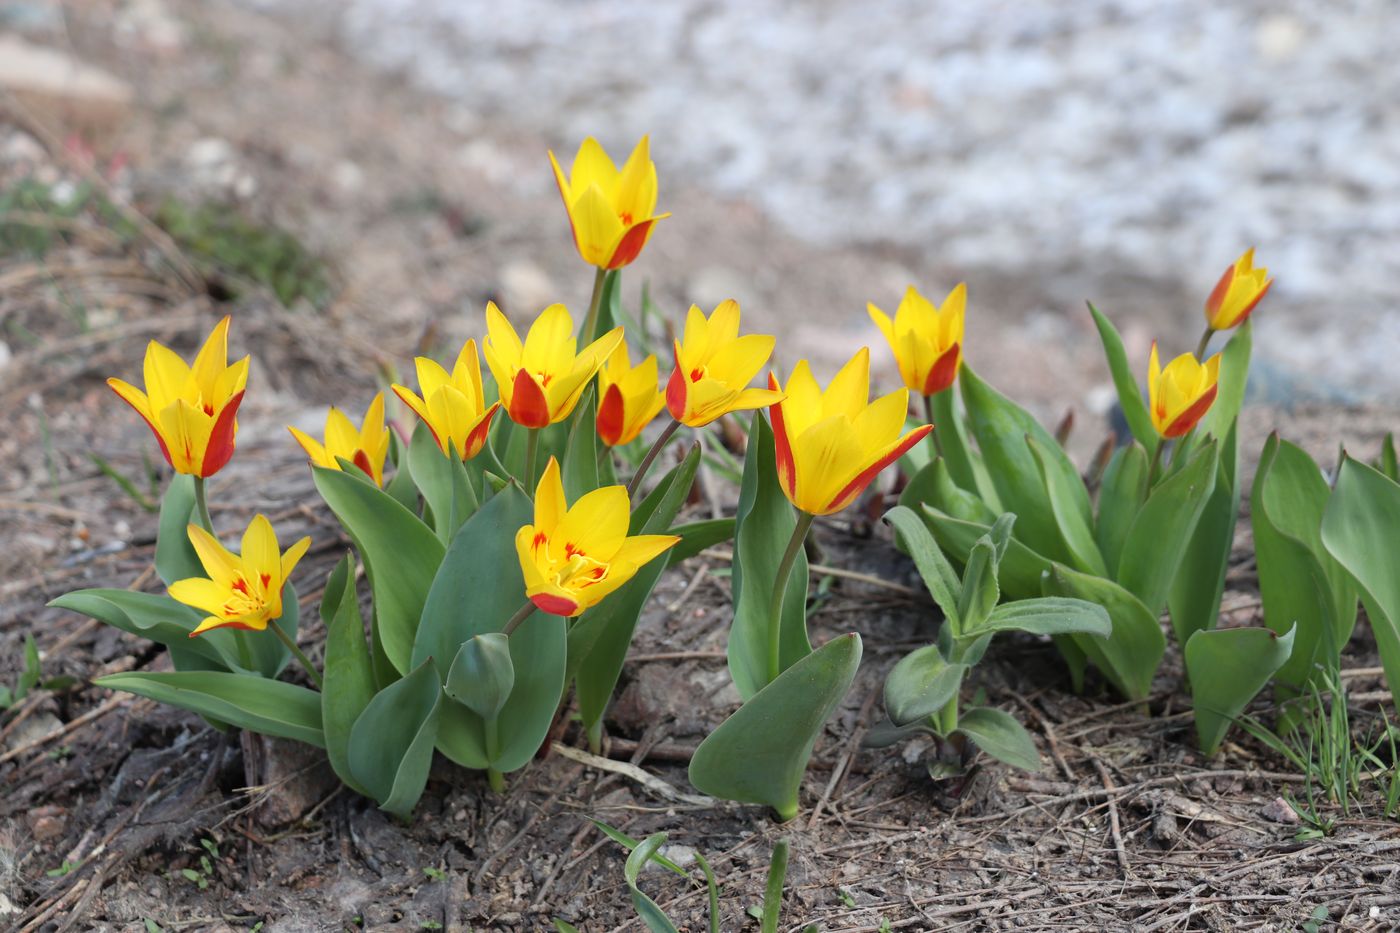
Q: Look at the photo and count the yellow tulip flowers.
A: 13